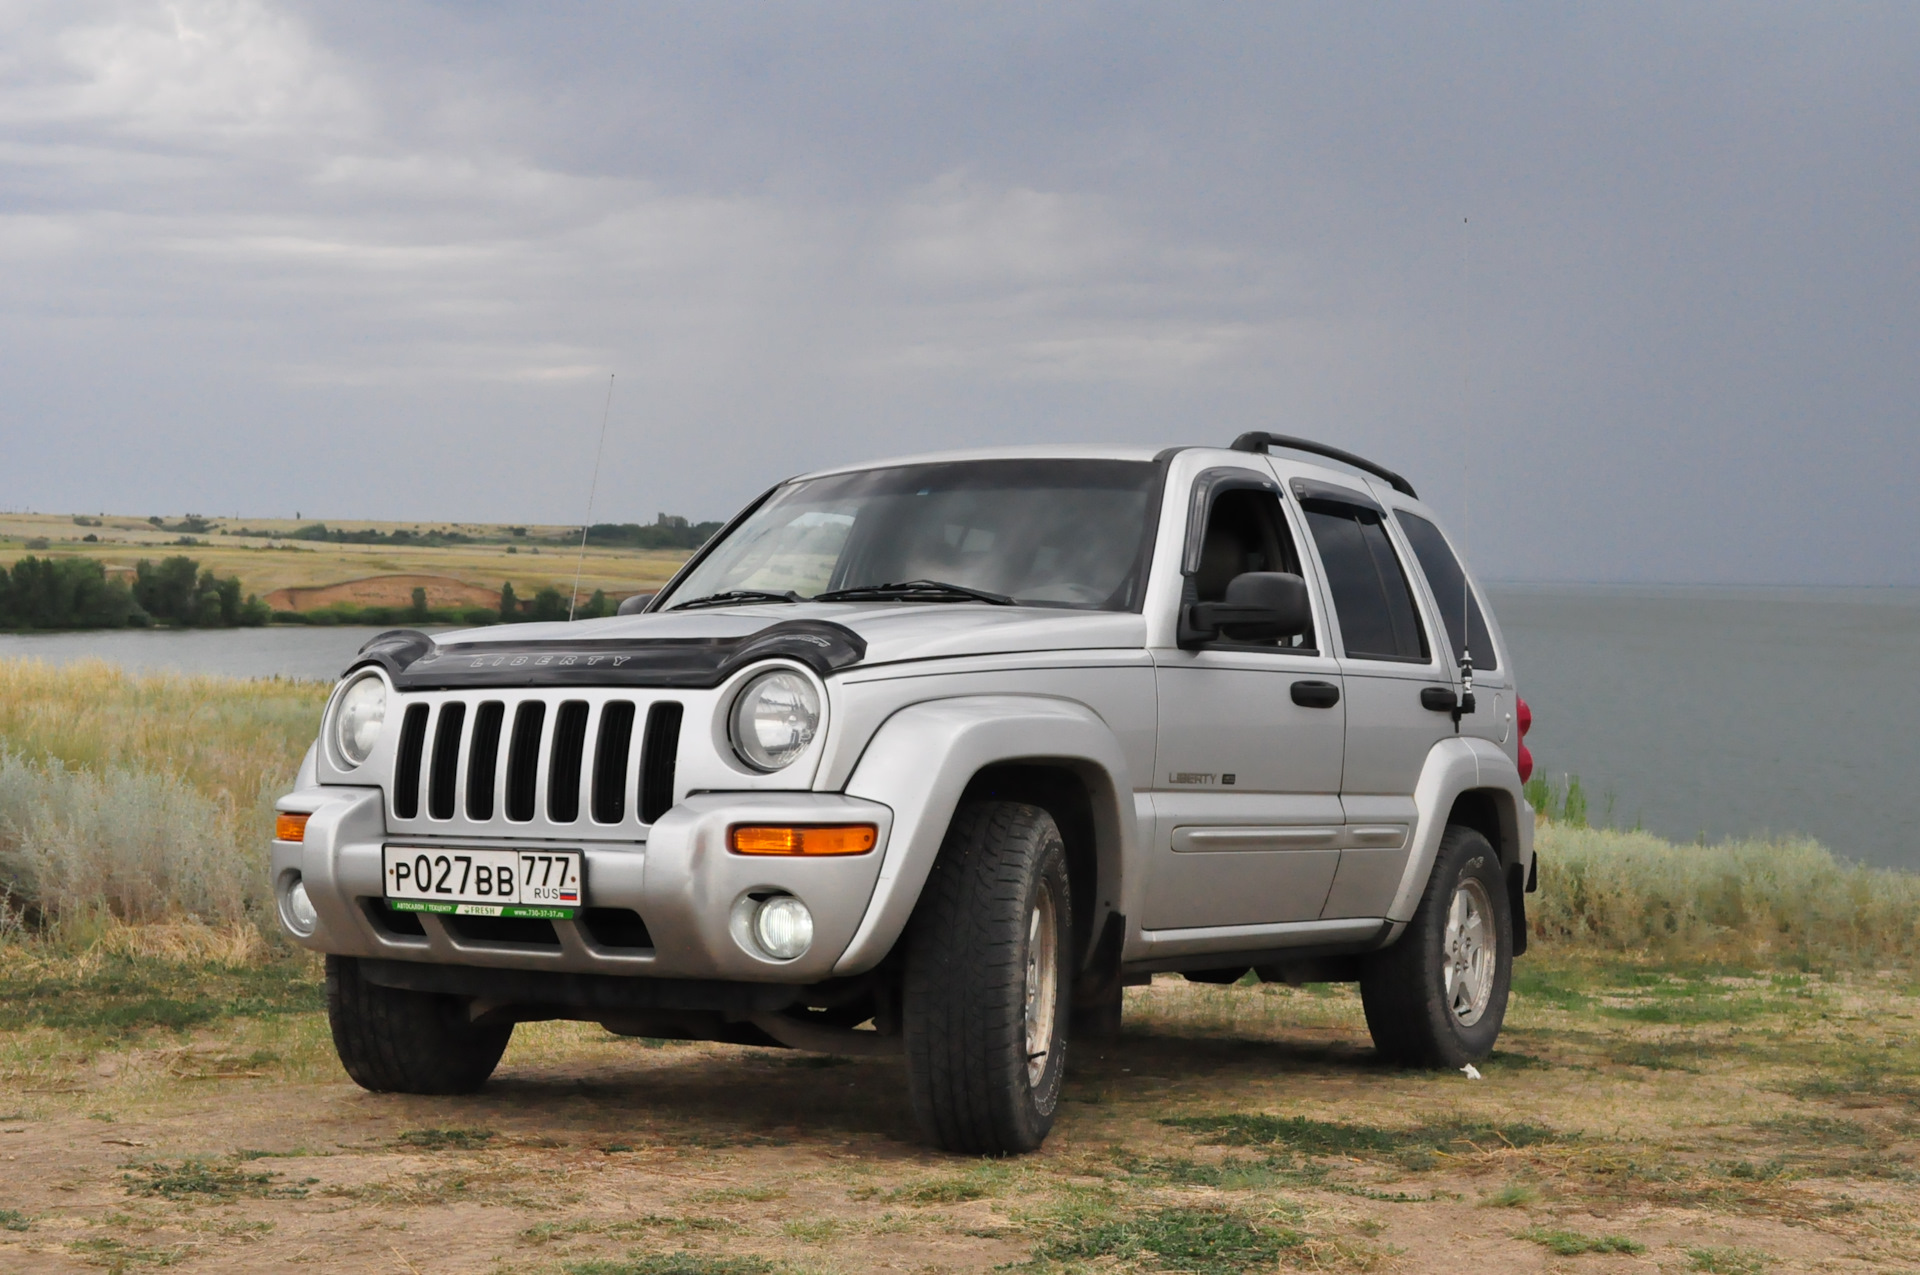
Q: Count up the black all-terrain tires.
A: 3